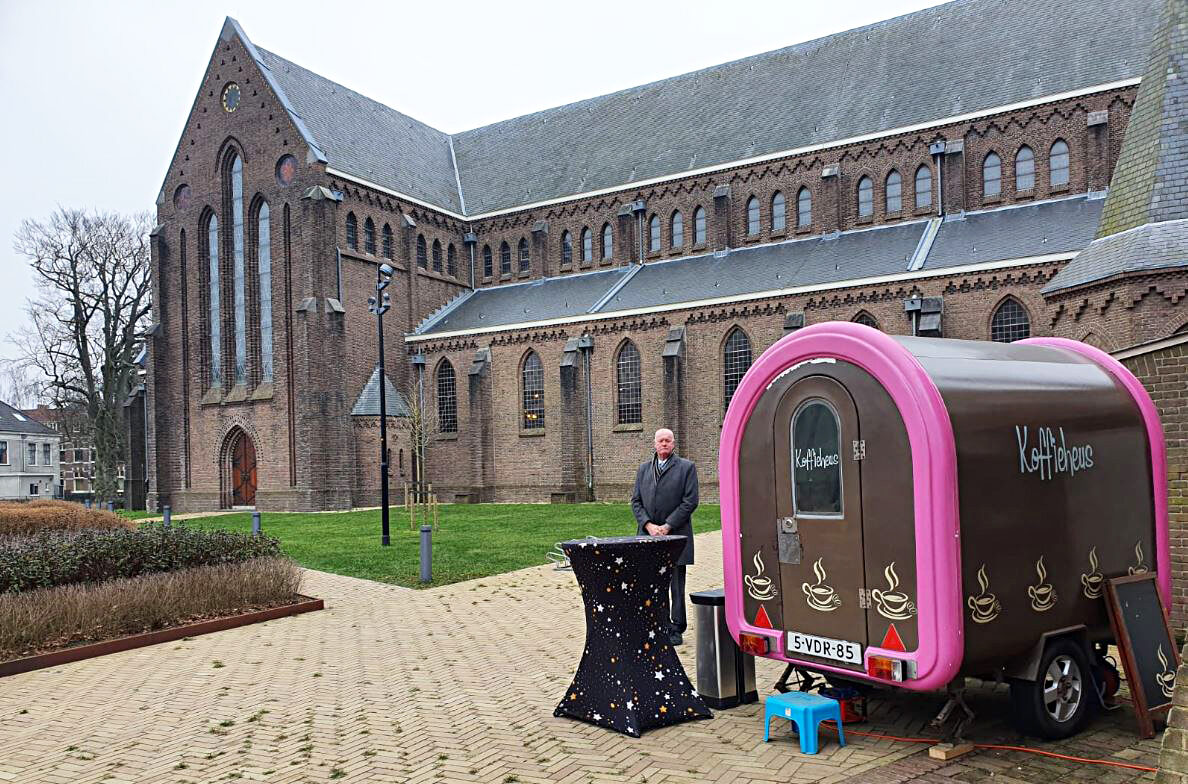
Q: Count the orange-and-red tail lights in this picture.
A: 2